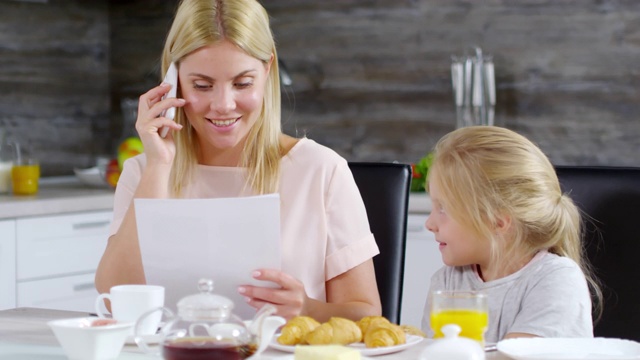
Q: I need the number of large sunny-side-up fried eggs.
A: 0